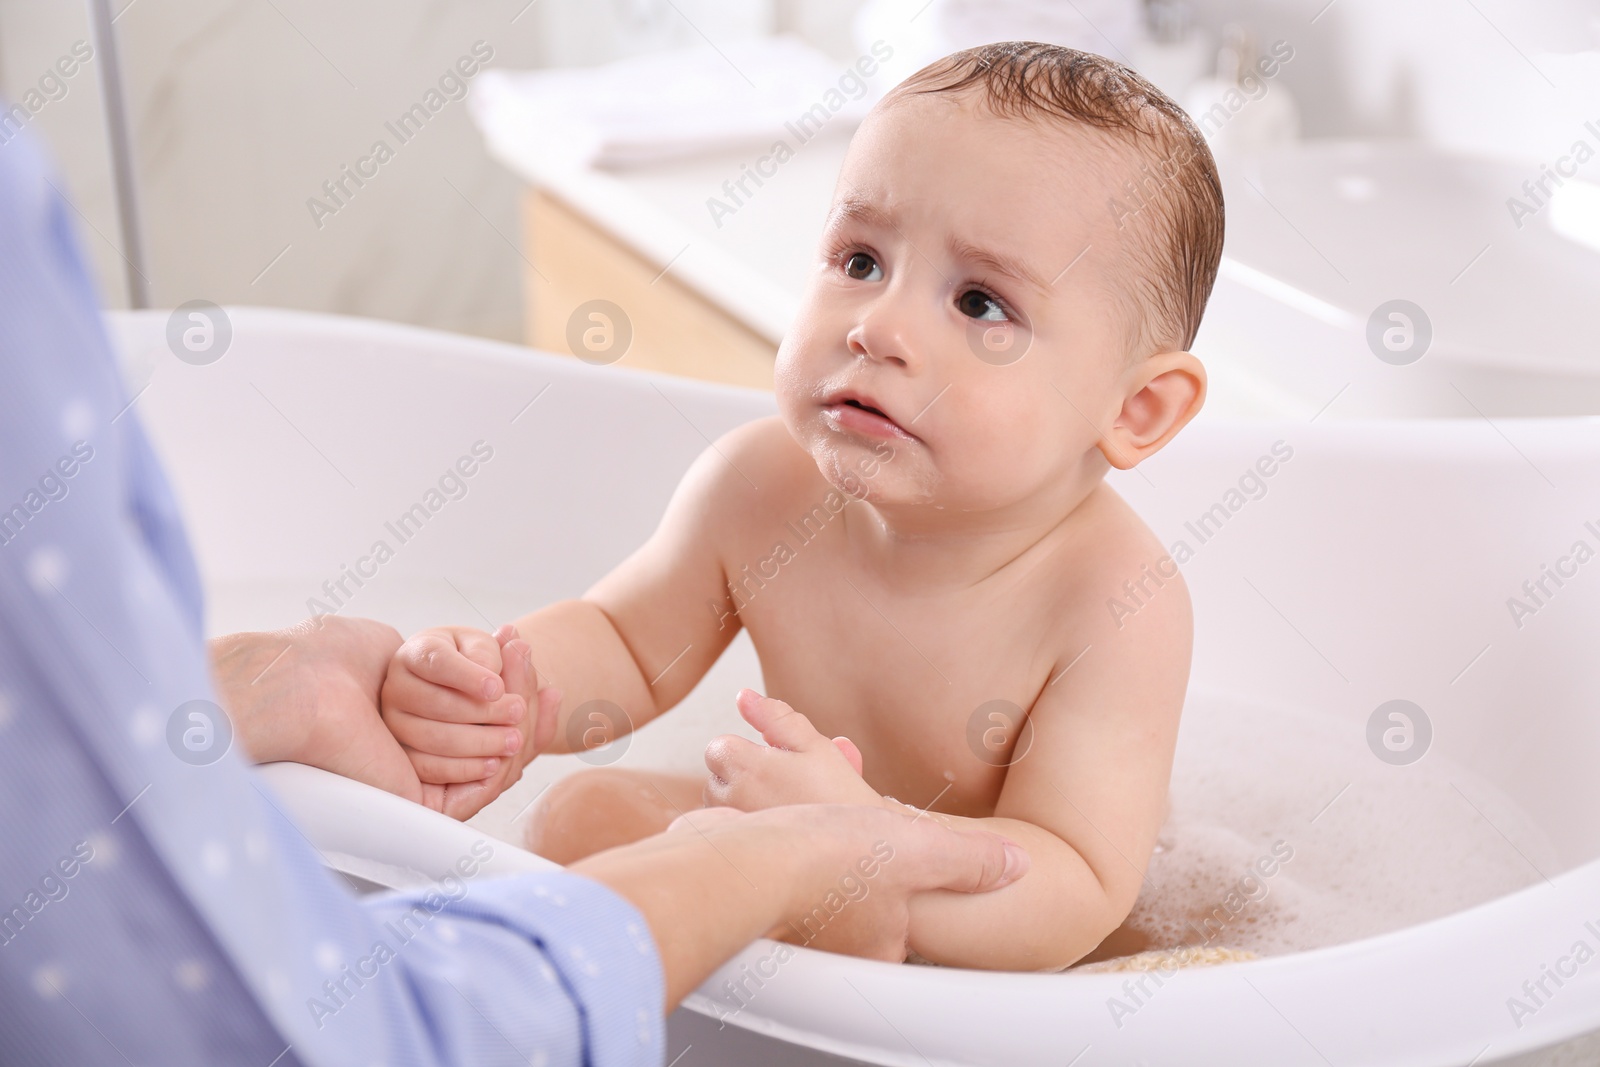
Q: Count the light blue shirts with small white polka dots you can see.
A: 1